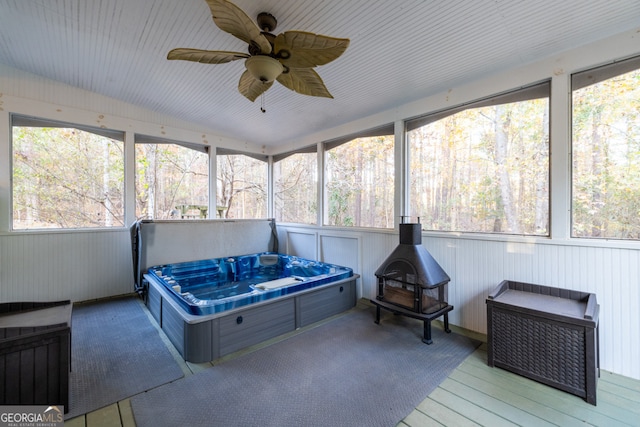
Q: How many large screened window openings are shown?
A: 7